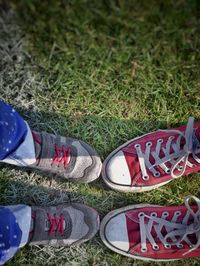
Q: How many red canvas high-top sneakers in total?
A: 2